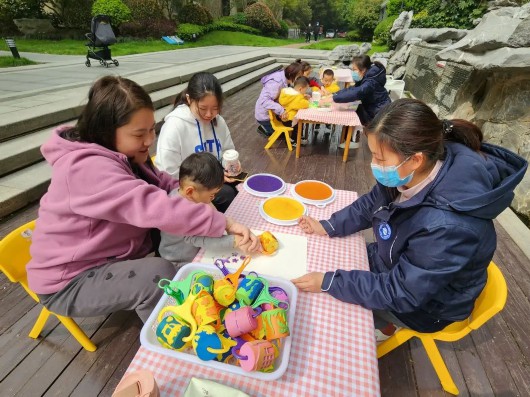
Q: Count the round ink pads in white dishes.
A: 3